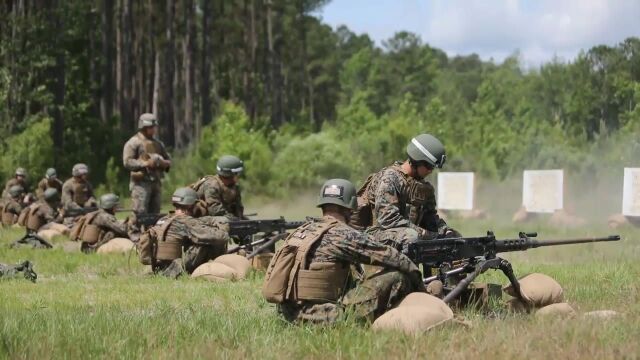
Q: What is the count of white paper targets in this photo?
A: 3